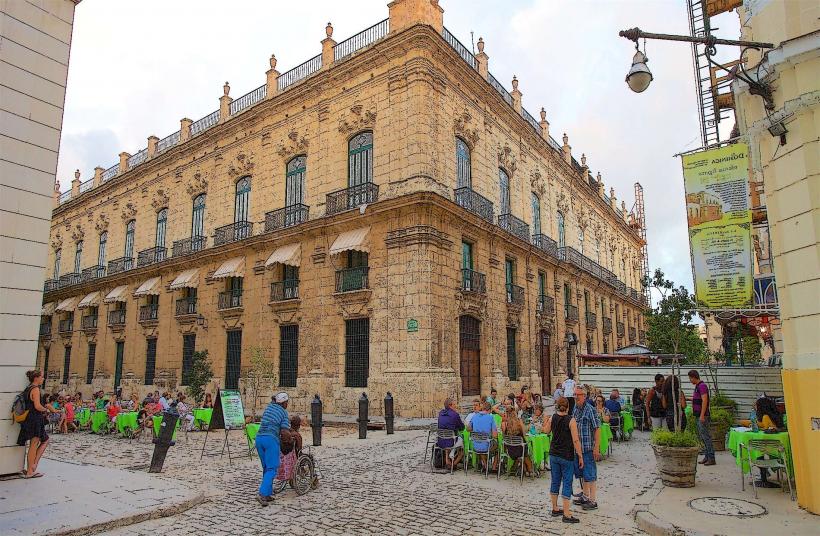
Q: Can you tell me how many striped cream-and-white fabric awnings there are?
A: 9